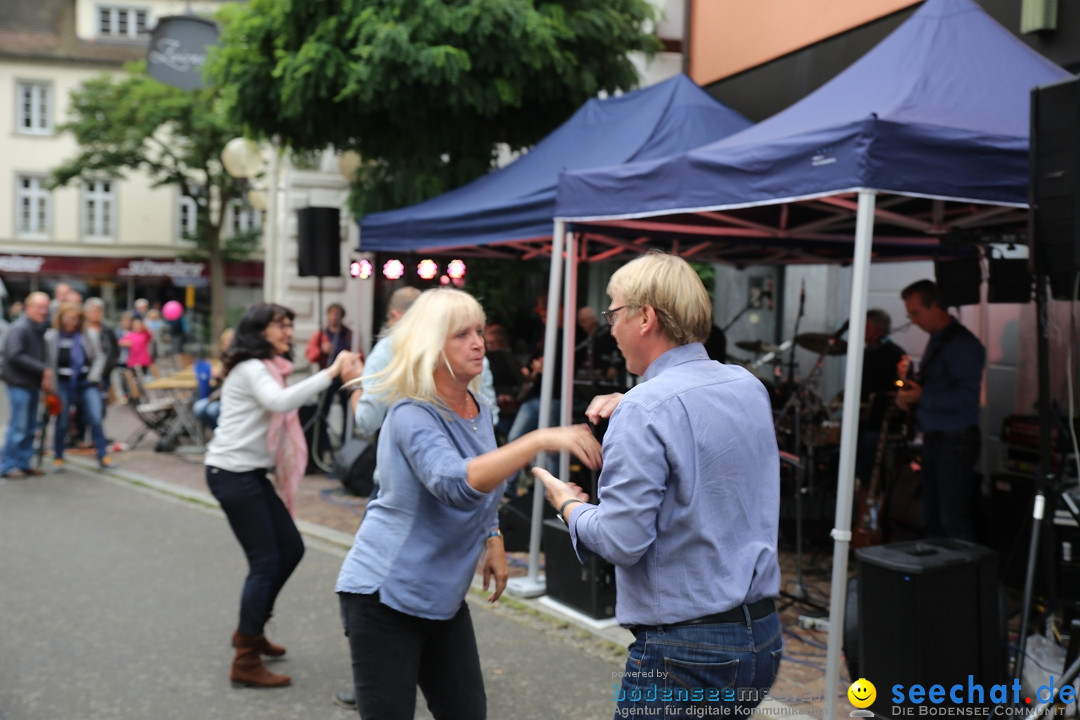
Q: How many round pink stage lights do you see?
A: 4